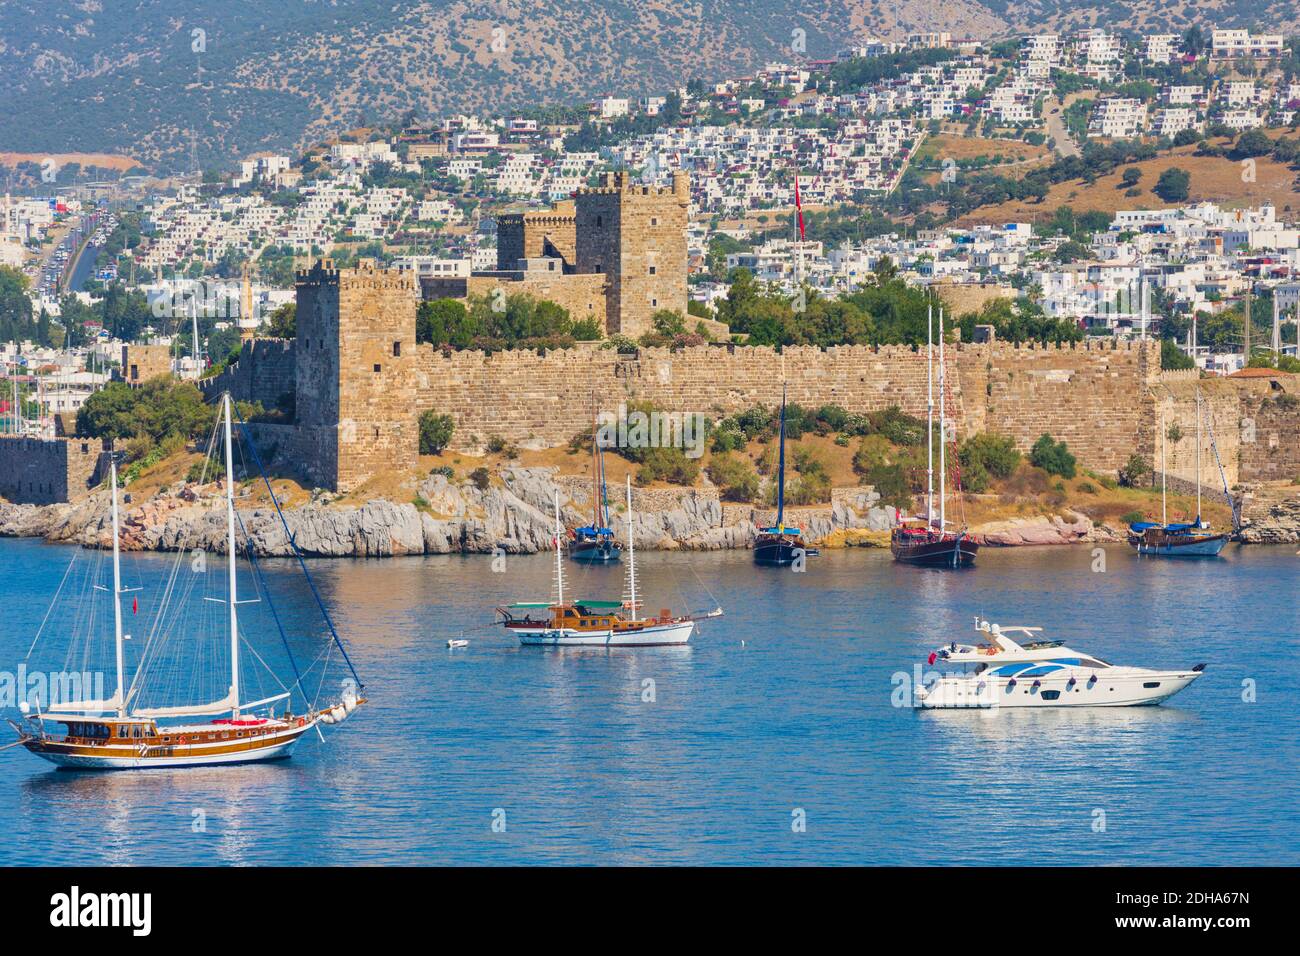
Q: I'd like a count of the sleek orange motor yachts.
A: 0